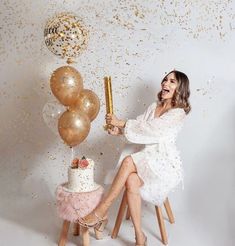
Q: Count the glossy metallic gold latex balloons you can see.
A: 3